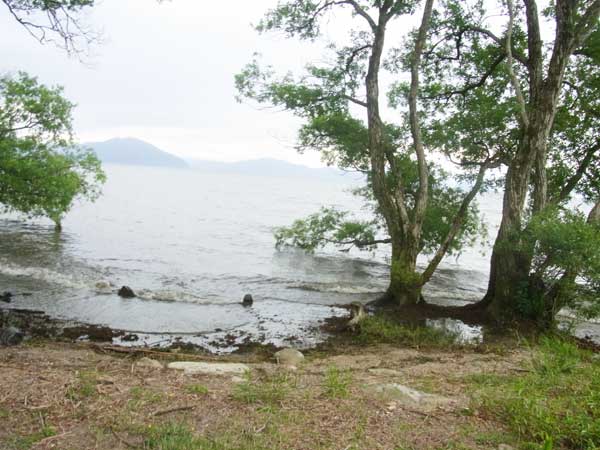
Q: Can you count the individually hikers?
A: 0